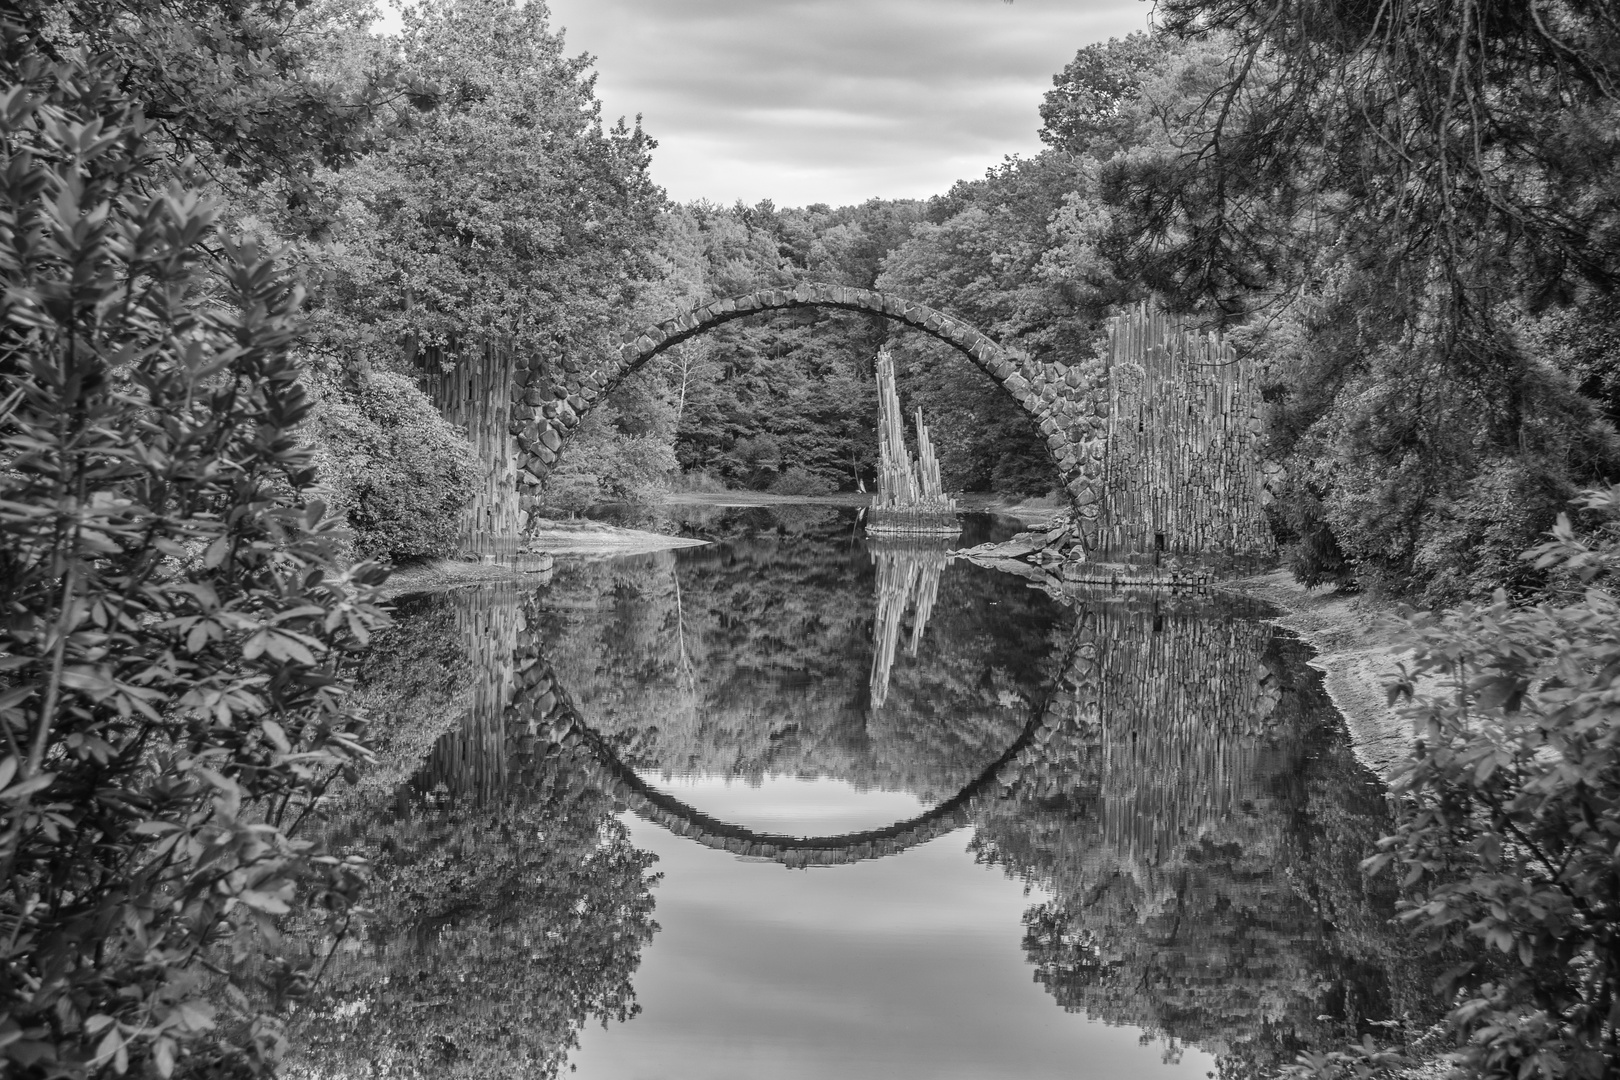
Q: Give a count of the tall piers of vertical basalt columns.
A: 3